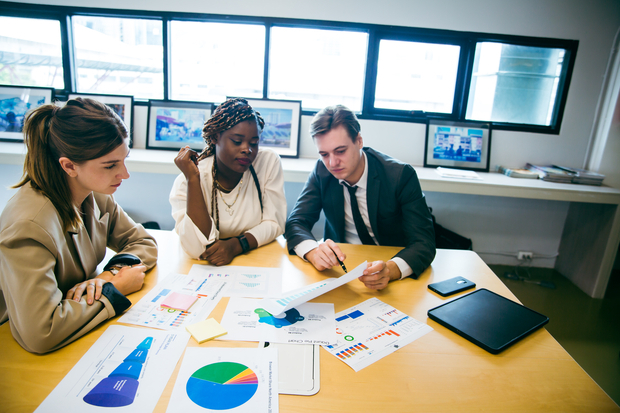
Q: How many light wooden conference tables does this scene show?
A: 1